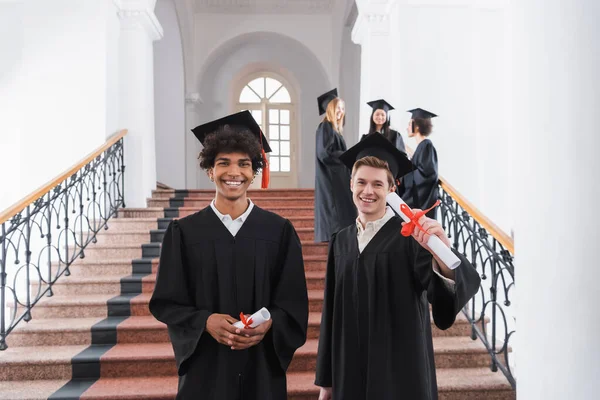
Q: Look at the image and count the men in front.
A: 2